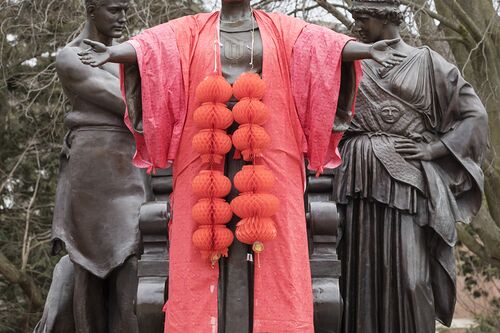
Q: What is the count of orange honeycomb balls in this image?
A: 12